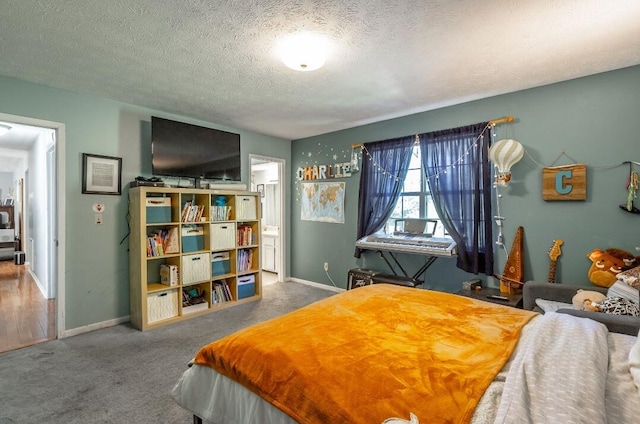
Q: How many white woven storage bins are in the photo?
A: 4